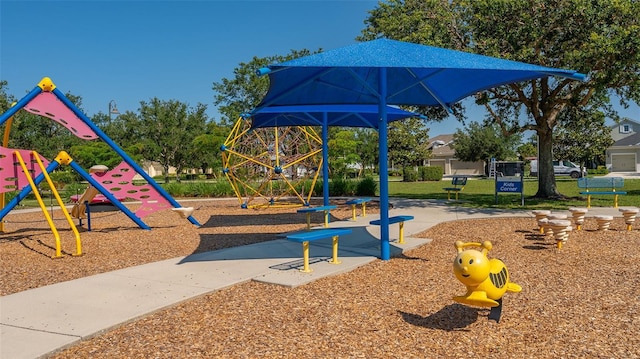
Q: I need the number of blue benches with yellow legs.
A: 6